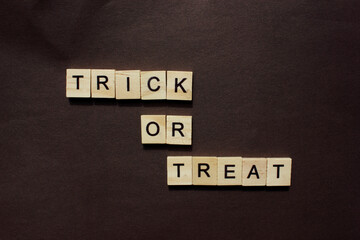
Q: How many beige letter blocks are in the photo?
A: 12